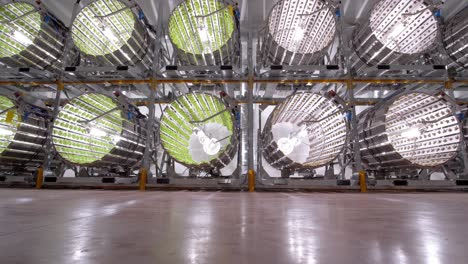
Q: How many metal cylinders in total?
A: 11